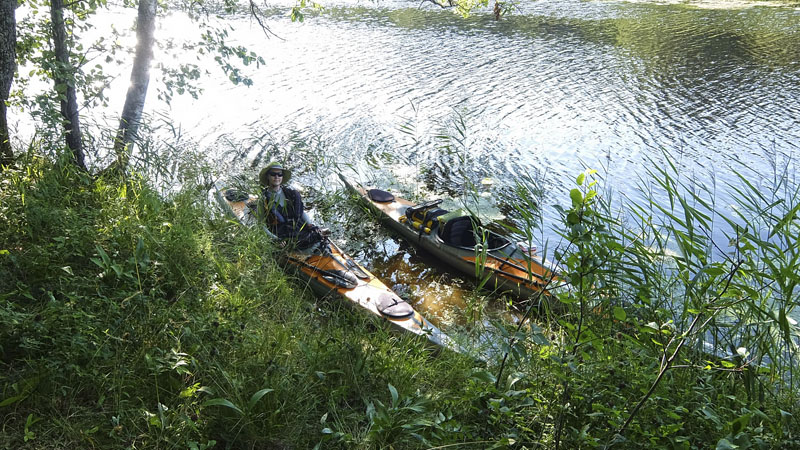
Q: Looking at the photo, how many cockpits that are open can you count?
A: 1